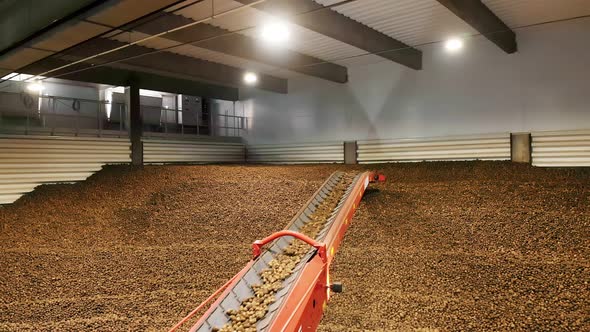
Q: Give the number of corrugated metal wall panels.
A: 5